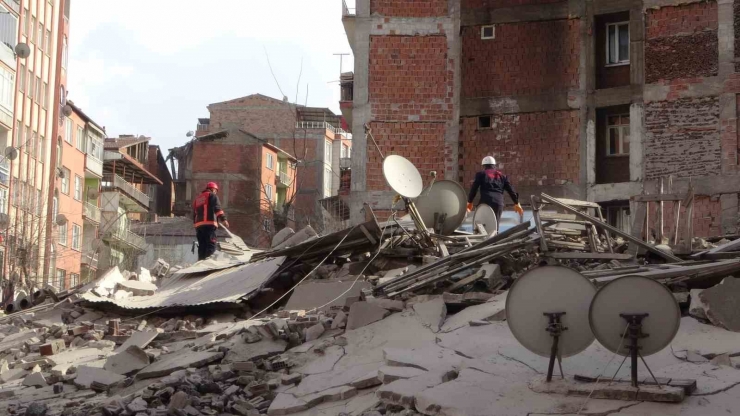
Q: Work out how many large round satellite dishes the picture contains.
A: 5